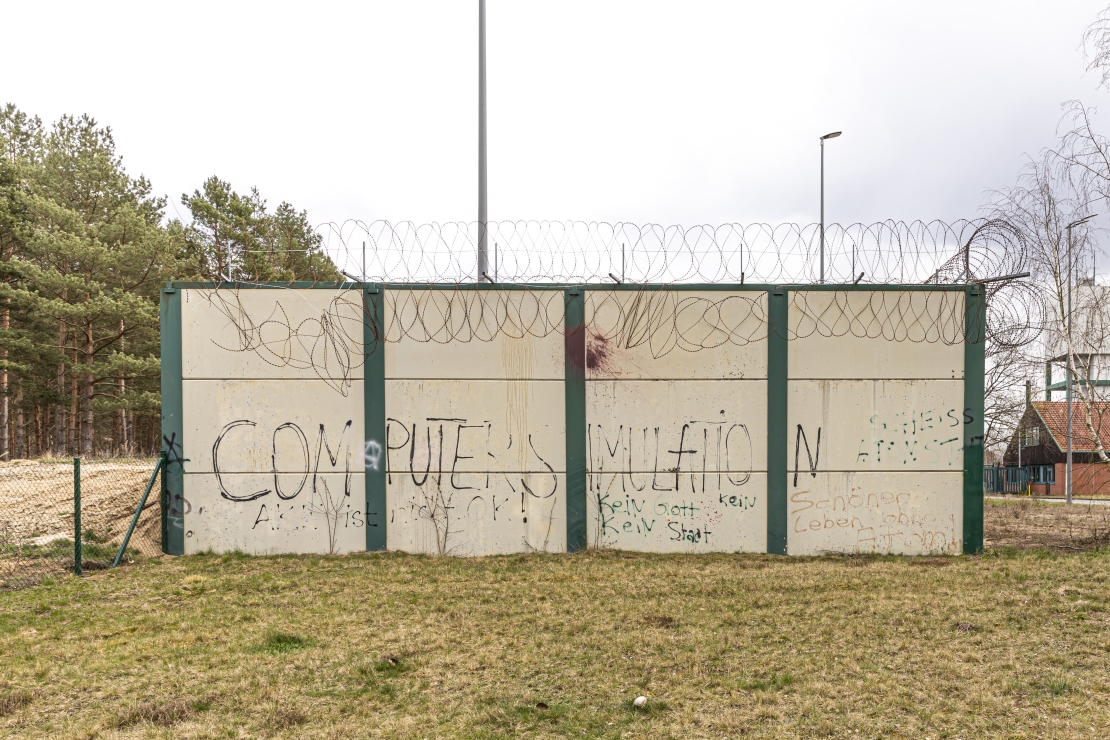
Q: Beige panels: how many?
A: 12